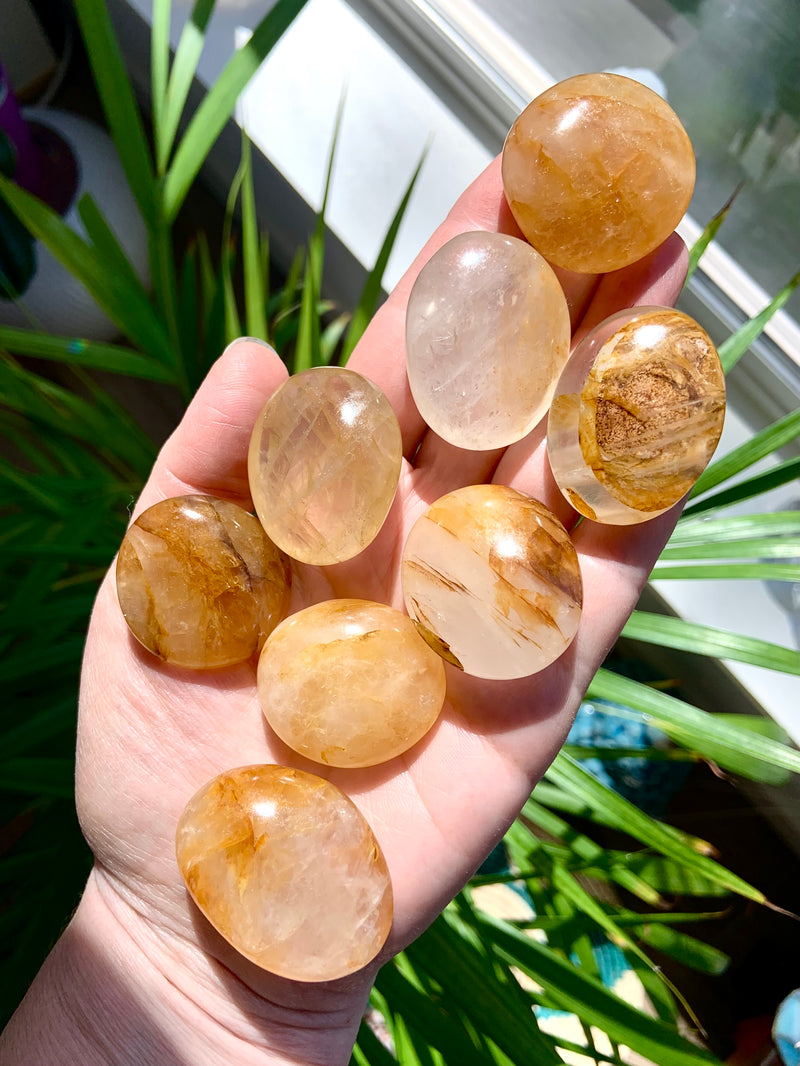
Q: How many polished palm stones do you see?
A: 8